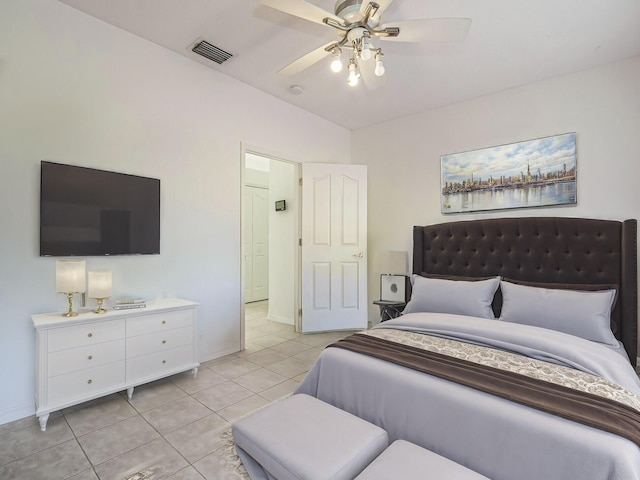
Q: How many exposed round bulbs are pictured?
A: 4